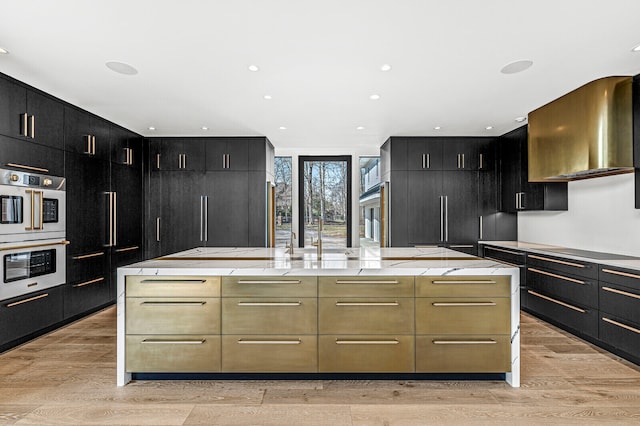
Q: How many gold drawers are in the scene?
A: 12